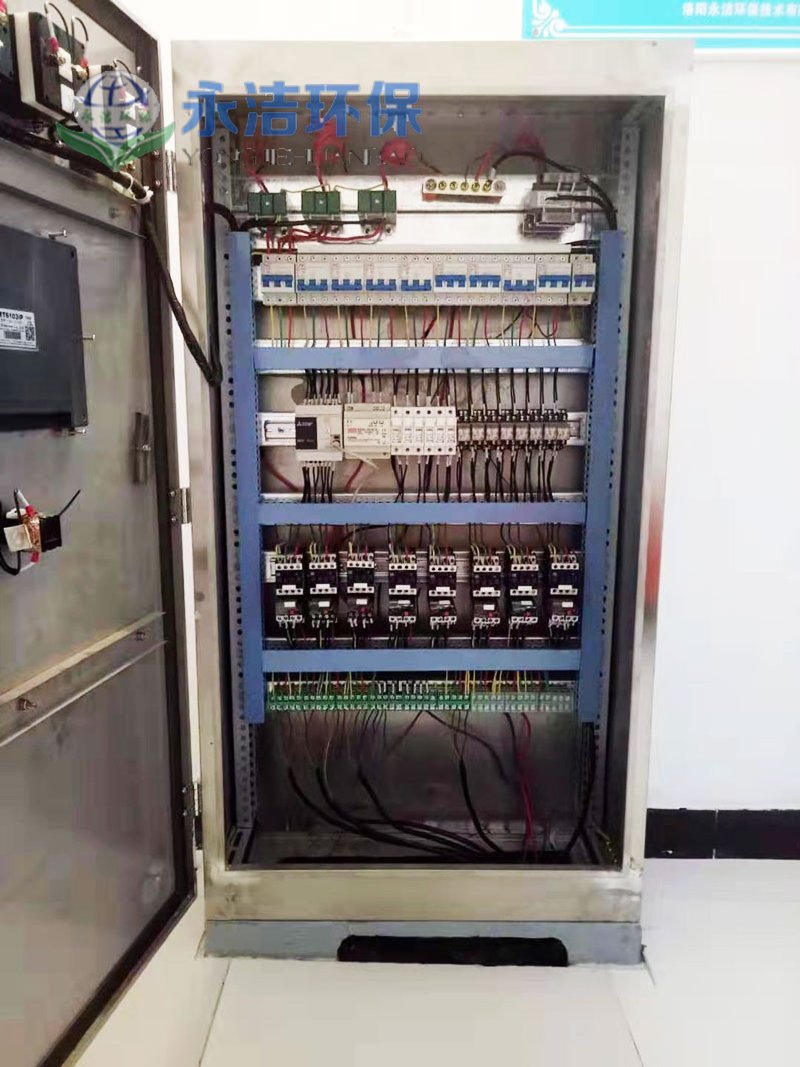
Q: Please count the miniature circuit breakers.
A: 10